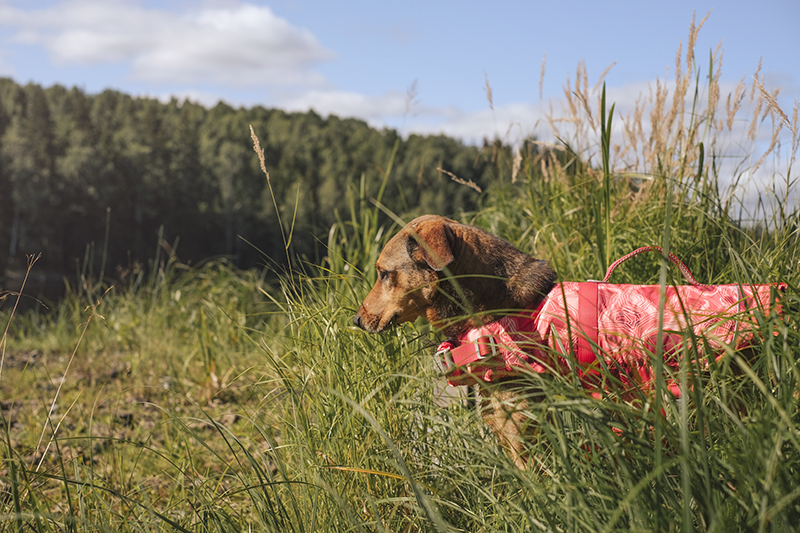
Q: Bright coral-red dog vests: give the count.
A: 1